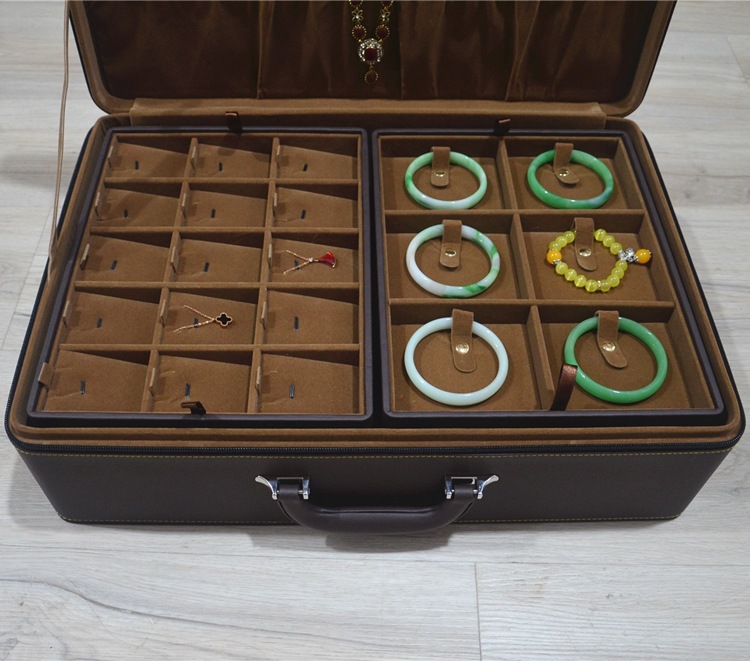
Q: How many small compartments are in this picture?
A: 15